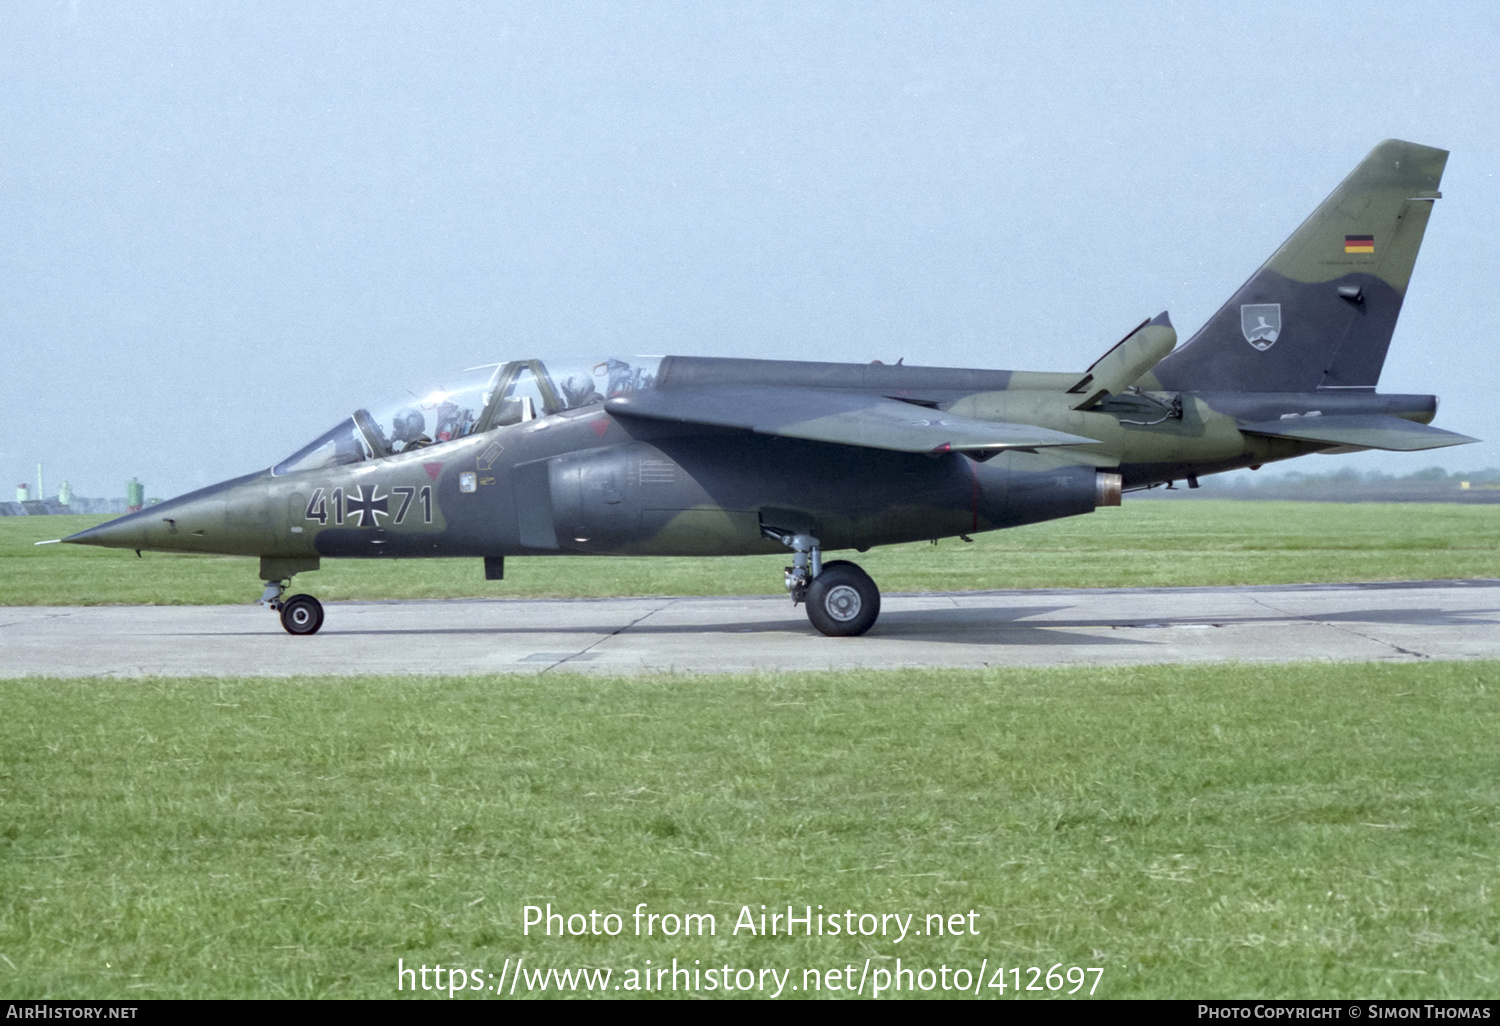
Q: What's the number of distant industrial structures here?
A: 4